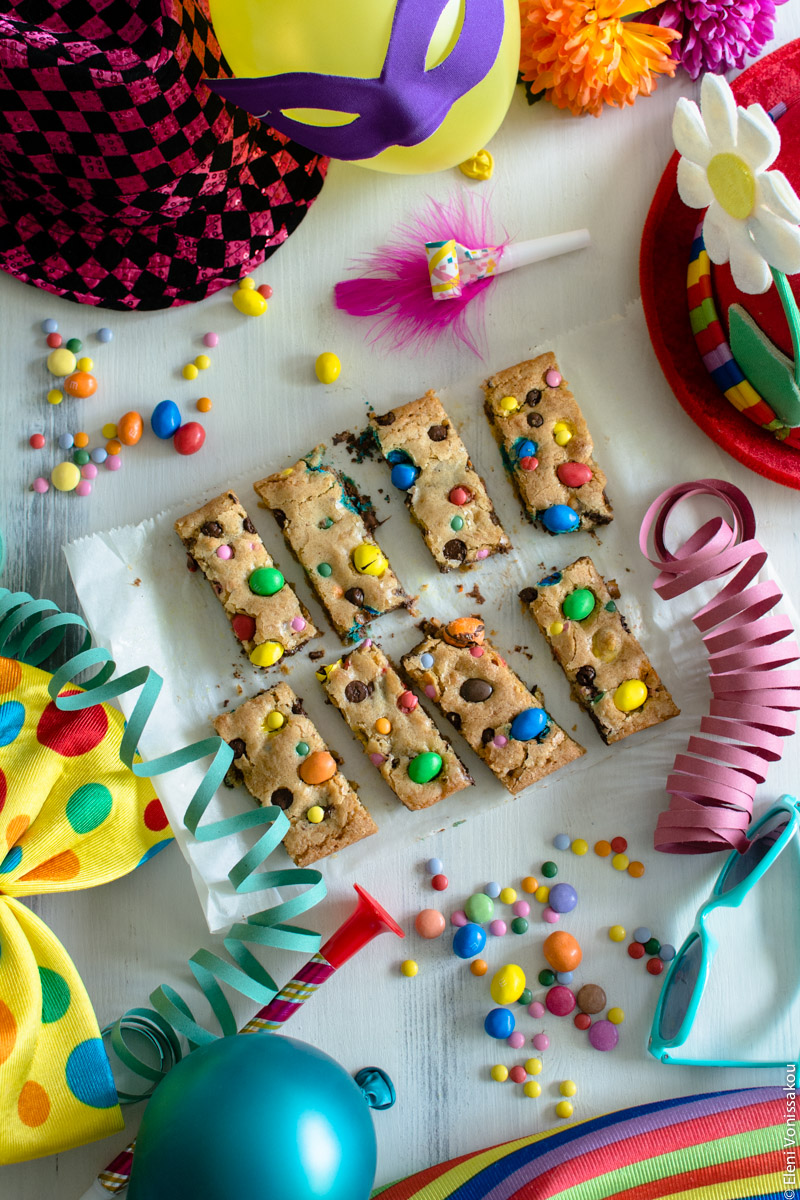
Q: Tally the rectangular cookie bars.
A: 8